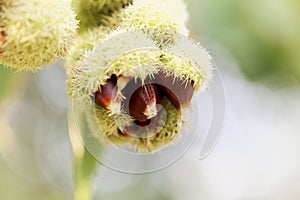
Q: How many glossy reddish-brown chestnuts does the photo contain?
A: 3